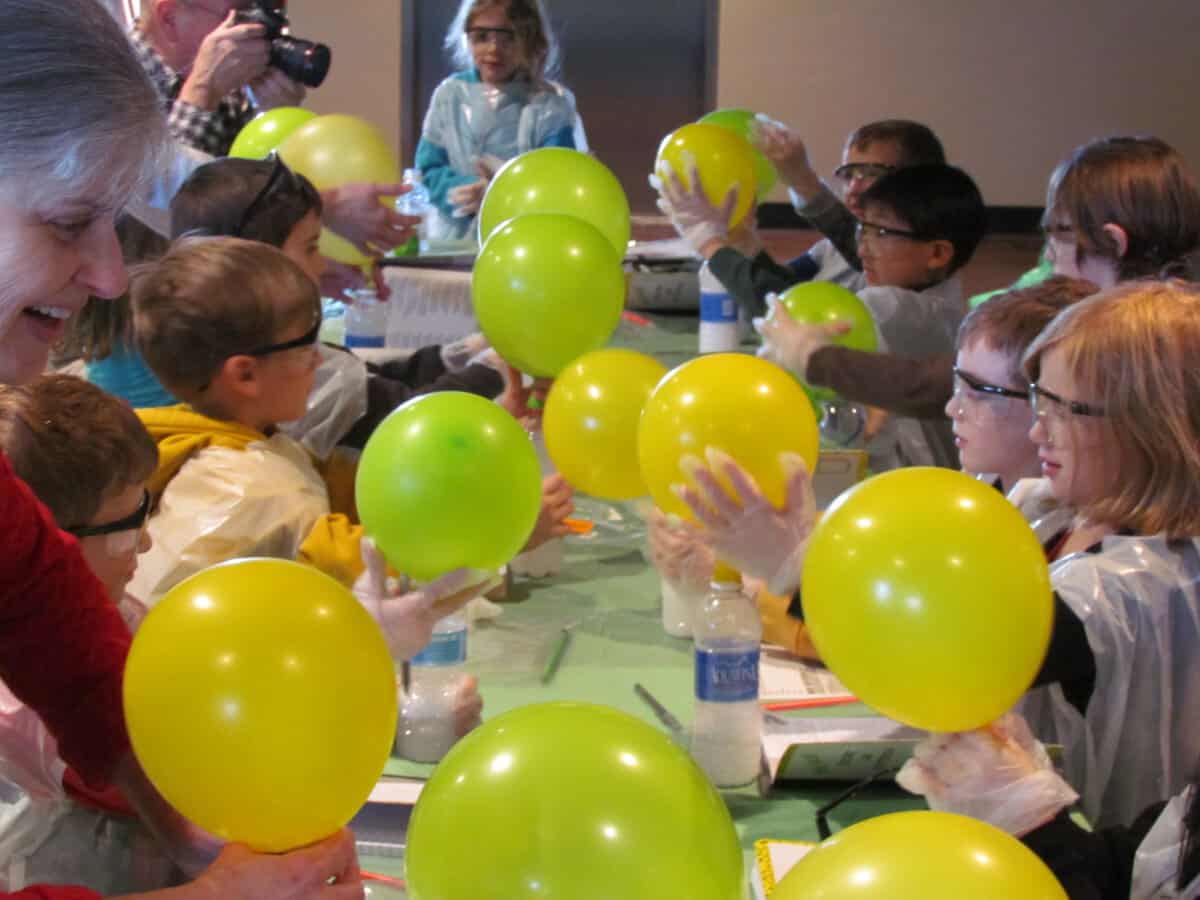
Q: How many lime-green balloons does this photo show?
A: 7